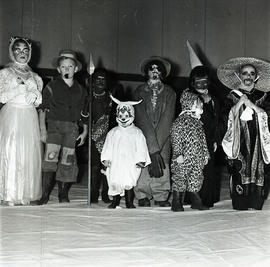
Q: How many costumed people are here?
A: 8